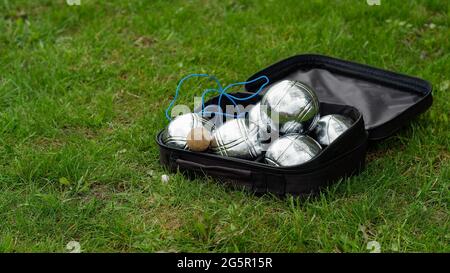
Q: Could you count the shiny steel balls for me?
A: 6